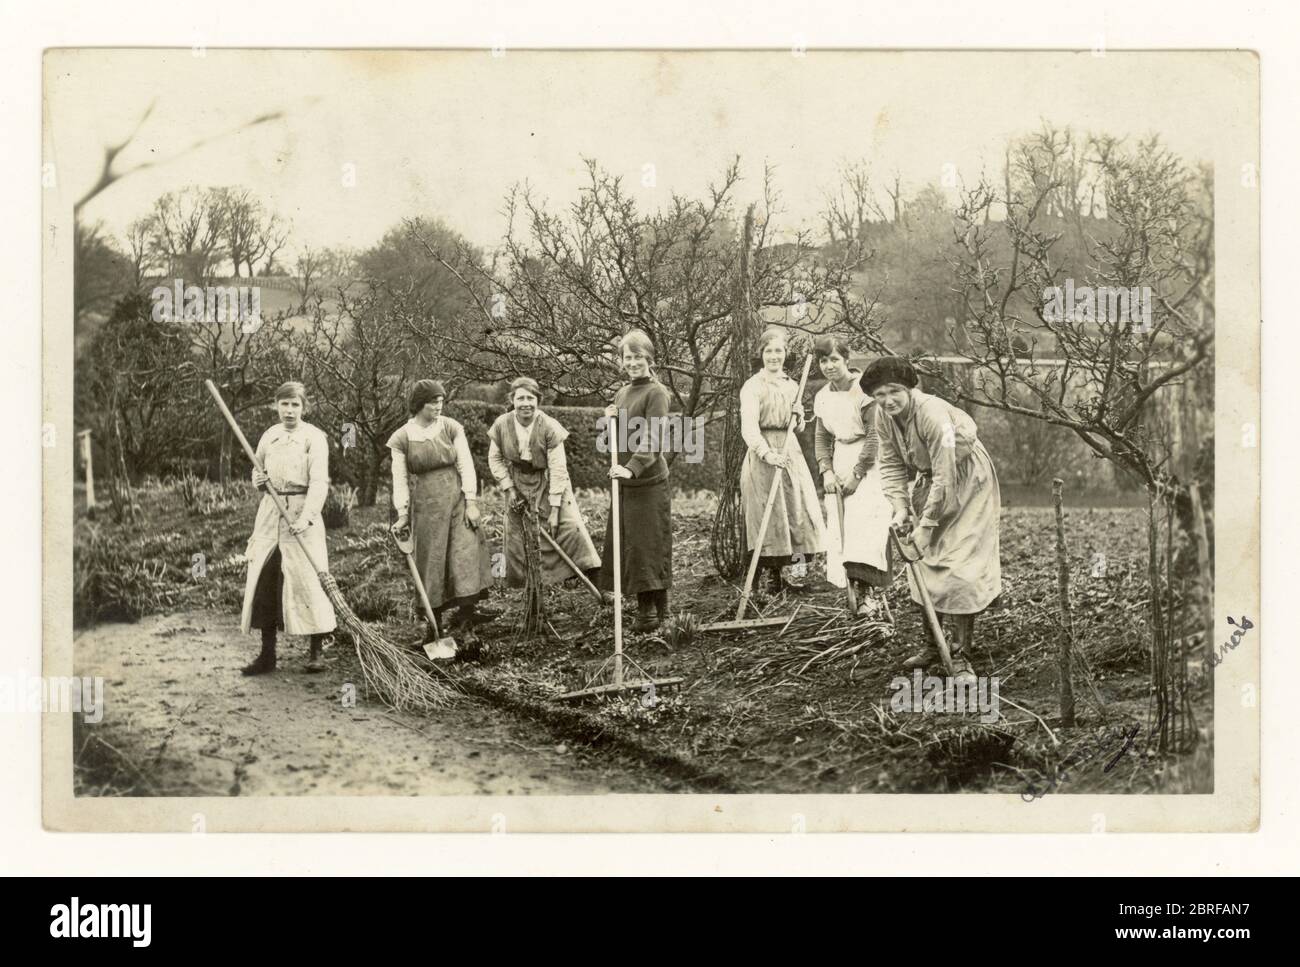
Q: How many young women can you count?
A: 7